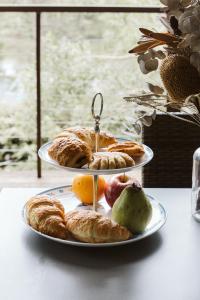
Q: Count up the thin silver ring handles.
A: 1